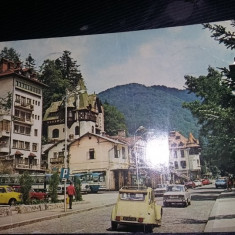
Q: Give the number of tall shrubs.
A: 3